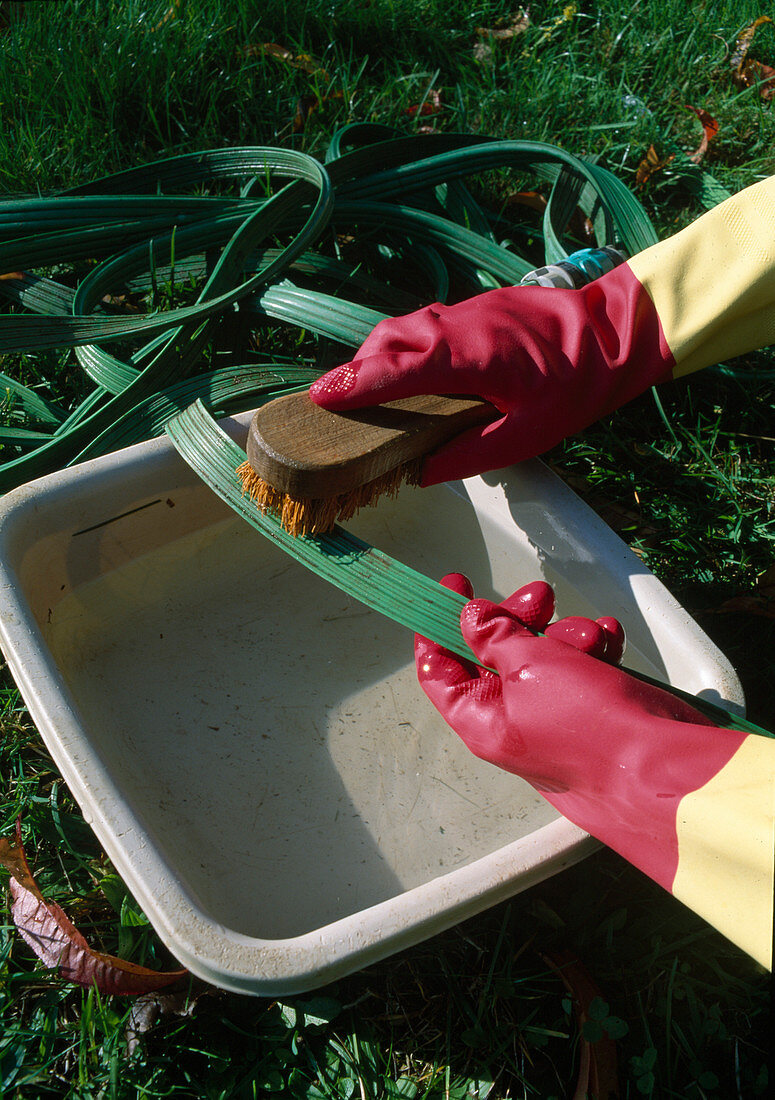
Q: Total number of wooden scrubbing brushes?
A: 1